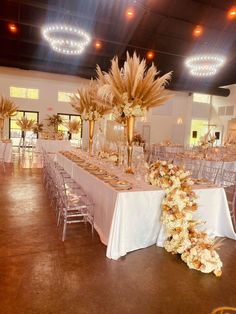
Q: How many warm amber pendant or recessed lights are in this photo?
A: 6